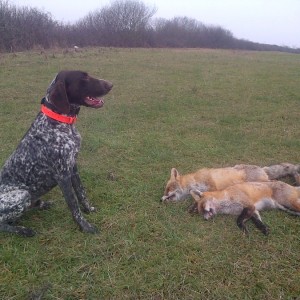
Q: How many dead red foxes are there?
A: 2